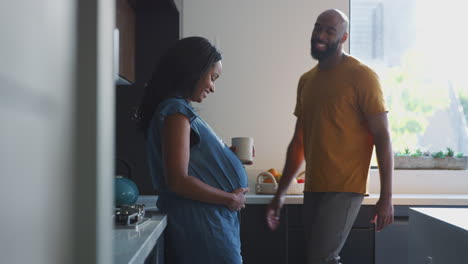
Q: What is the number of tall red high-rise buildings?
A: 0